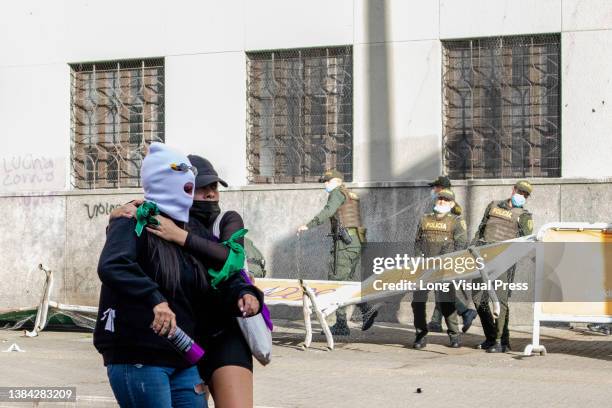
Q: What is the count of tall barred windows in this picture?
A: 3